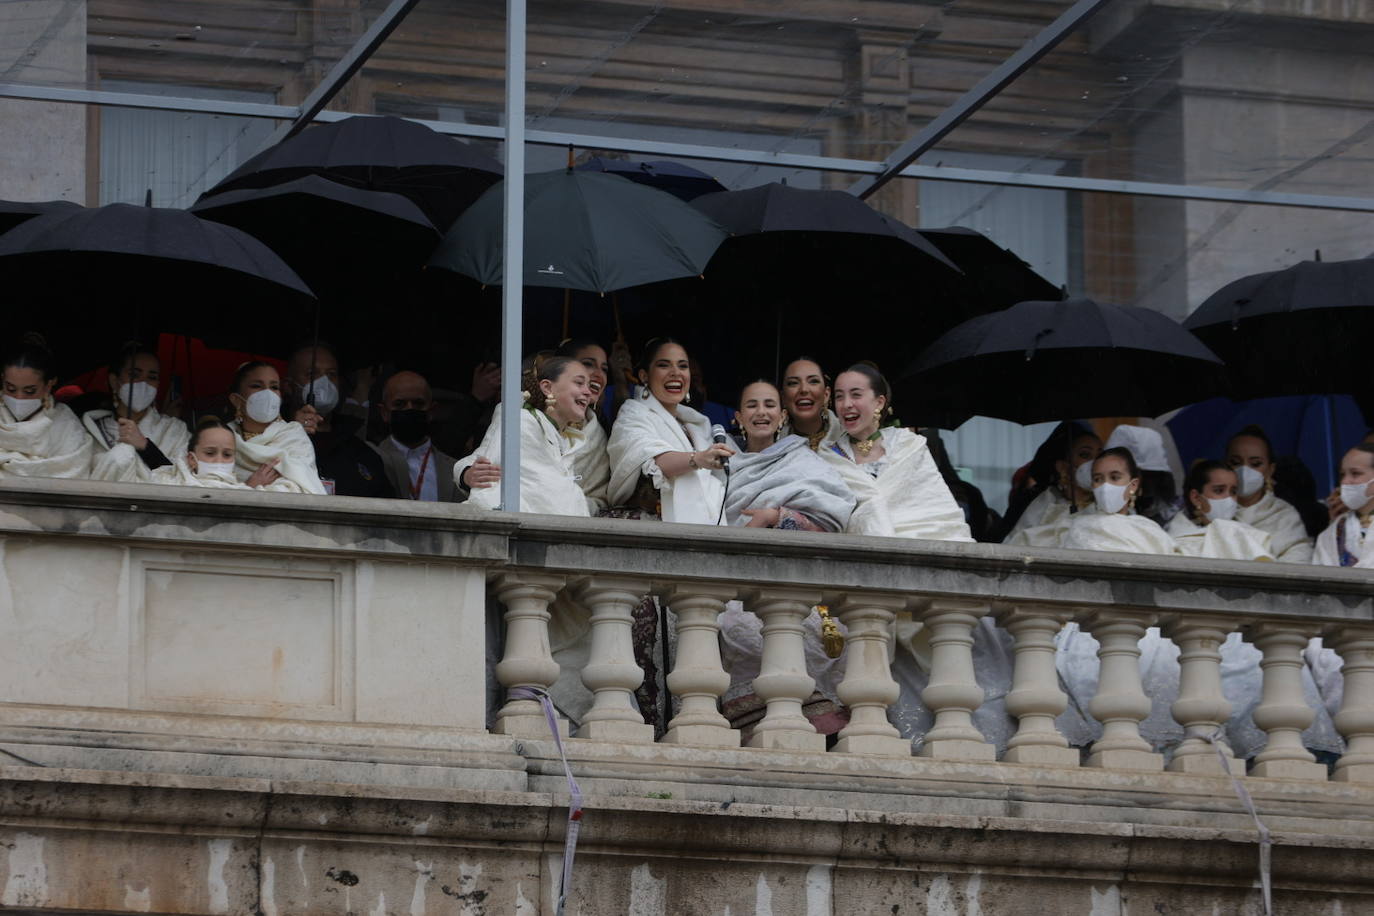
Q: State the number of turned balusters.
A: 11